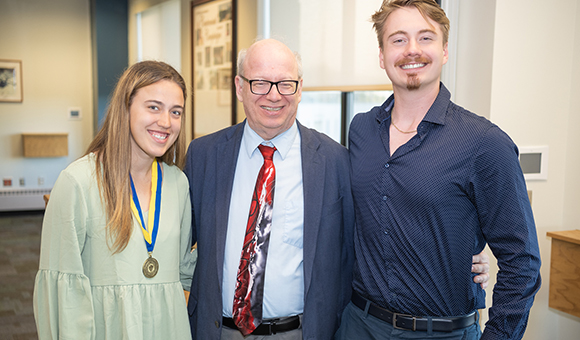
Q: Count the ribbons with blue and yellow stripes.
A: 1